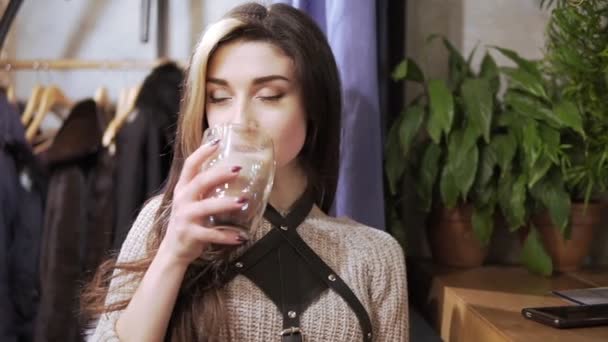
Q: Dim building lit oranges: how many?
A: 0